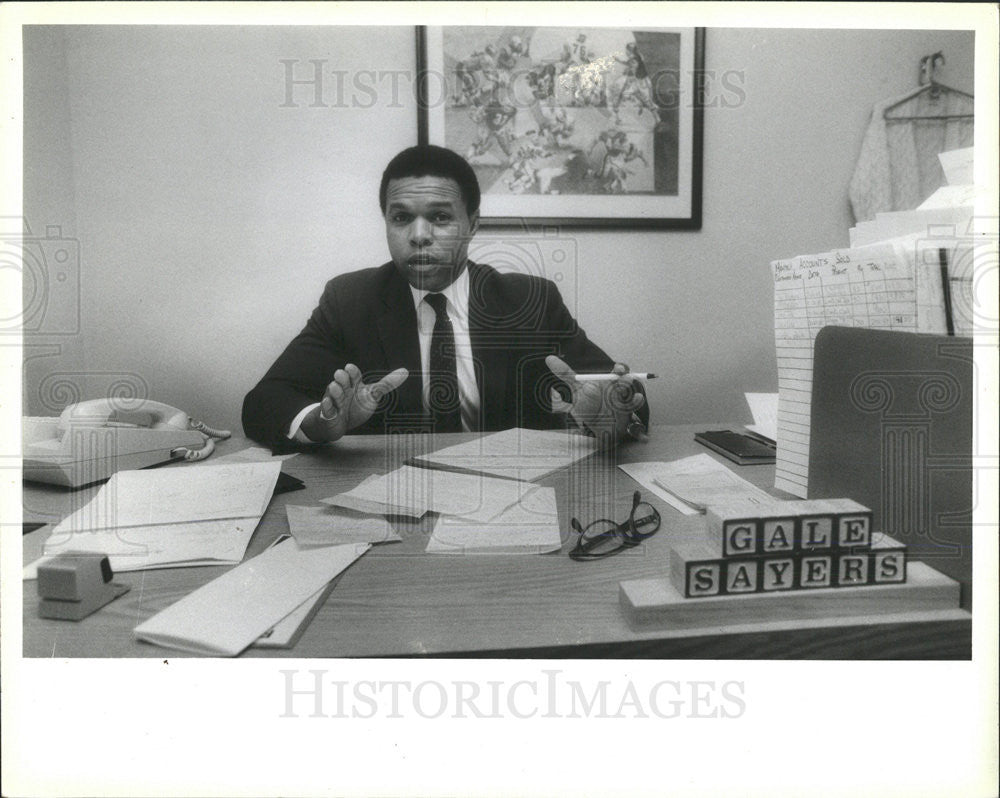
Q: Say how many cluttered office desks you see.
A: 1